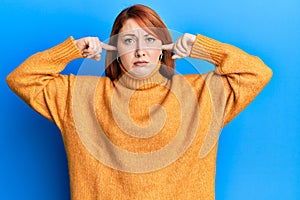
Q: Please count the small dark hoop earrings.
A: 2